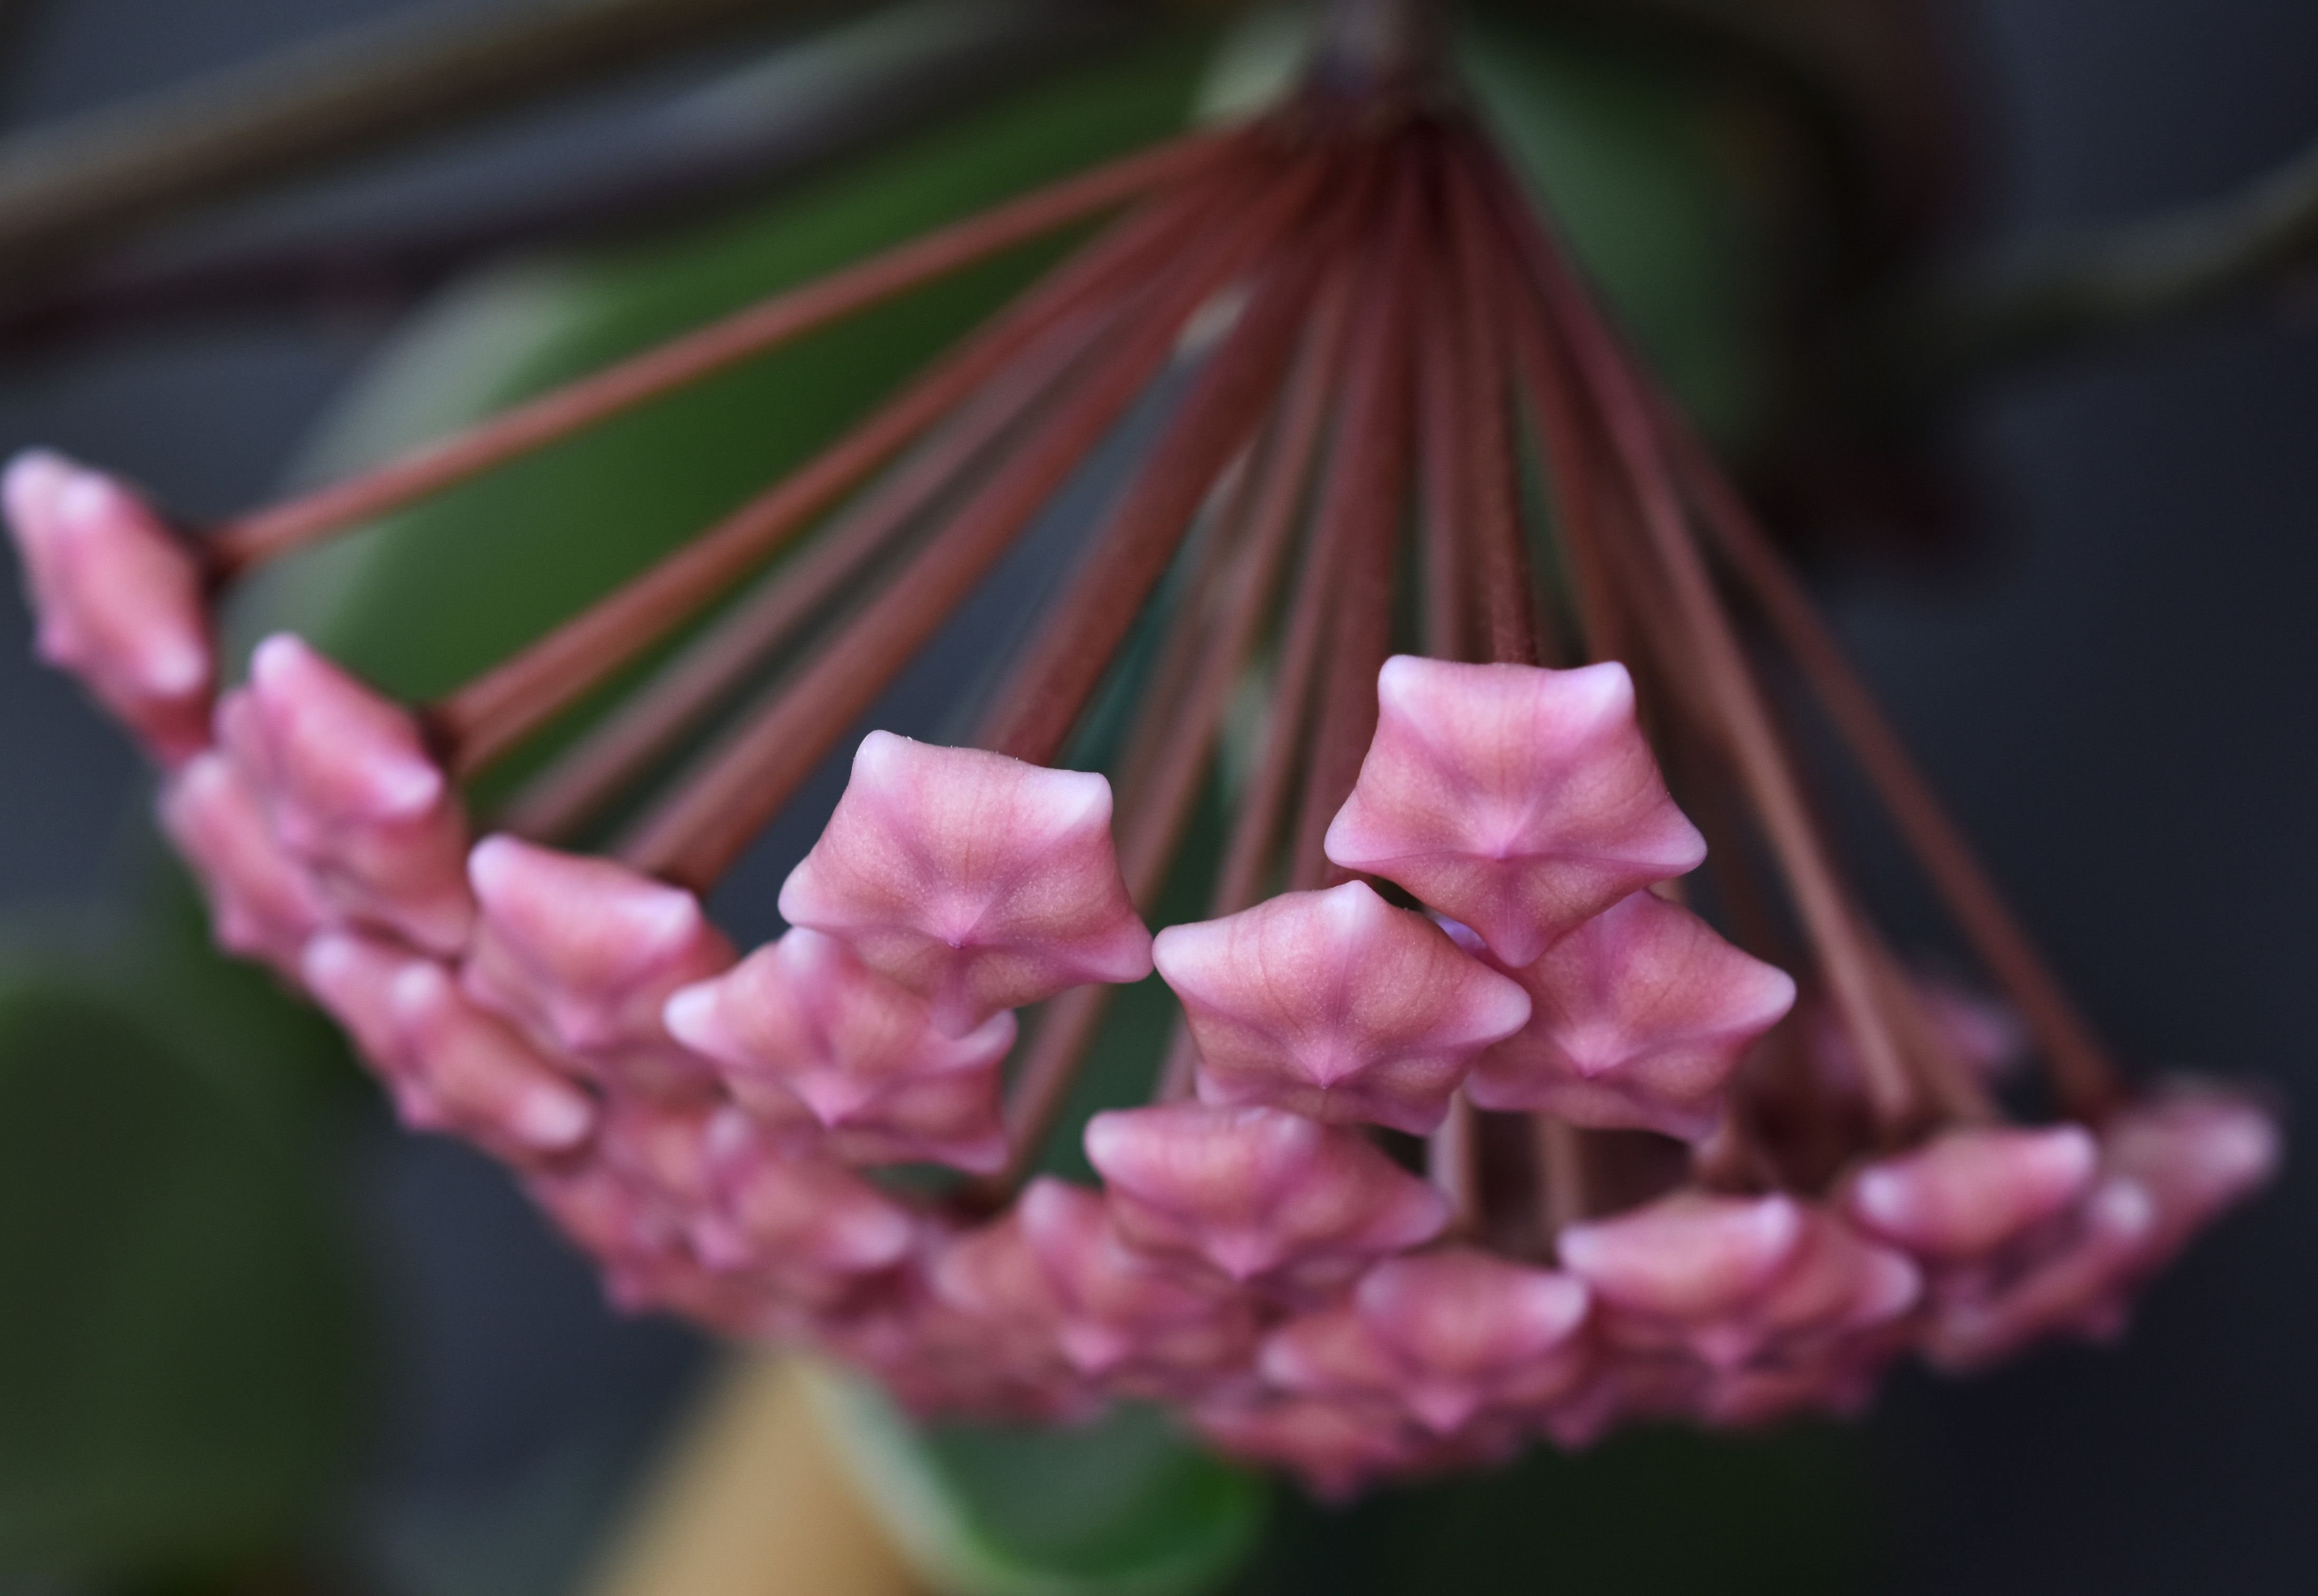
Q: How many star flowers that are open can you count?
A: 0